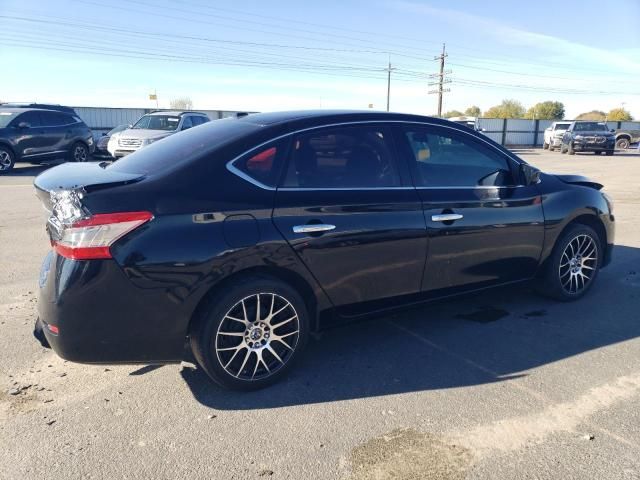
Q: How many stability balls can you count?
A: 0